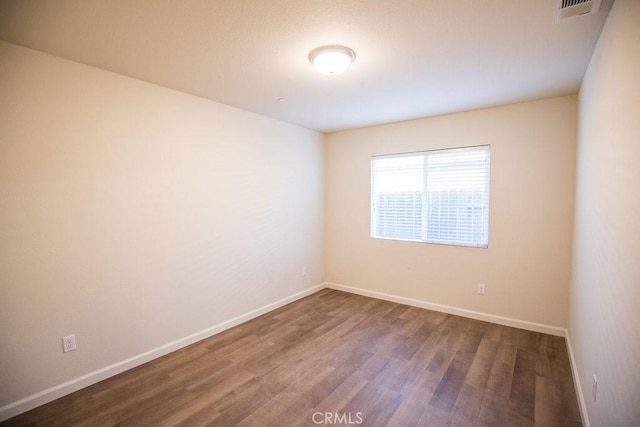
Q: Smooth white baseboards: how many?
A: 3